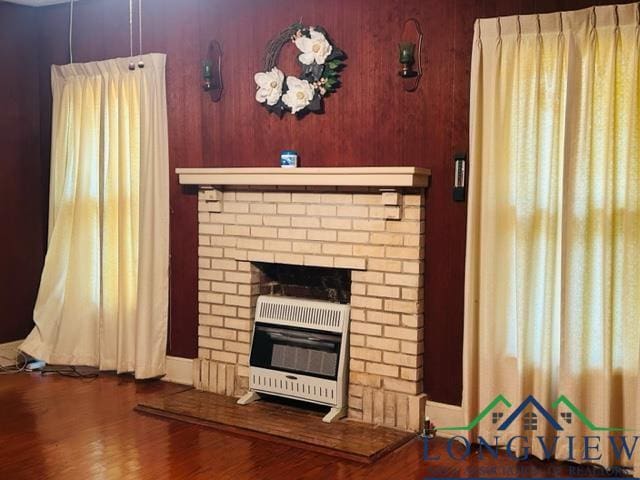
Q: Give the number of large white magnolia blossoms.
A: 3